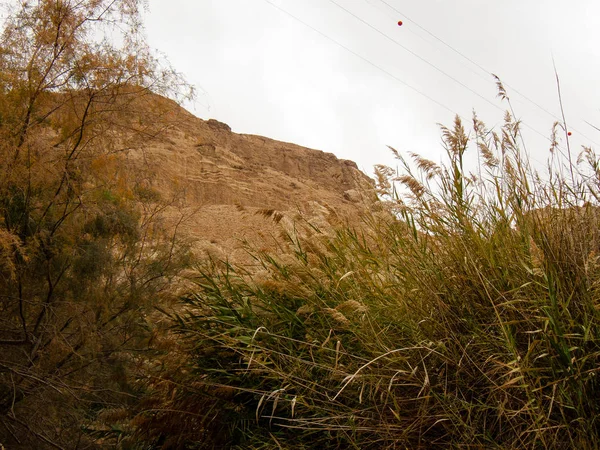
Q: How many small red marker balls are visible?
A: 2